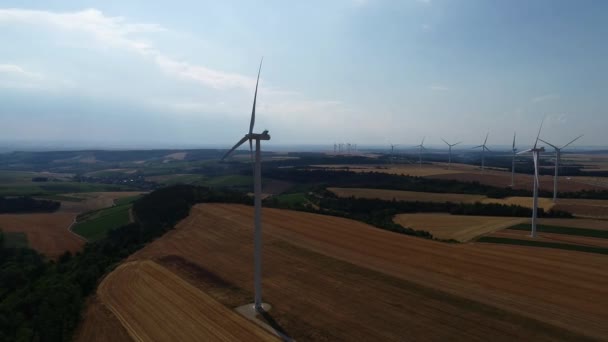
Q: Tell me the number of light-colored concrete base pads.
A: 1